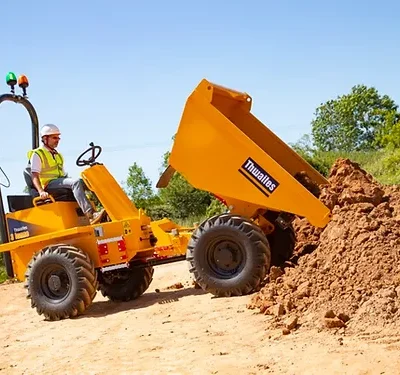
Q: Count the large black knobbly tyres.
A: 4